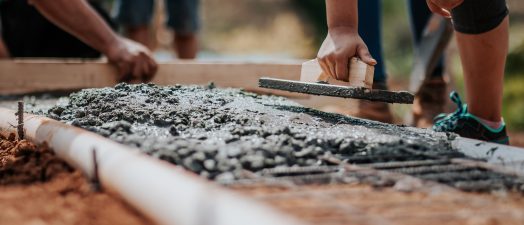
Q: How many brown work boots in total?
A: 2